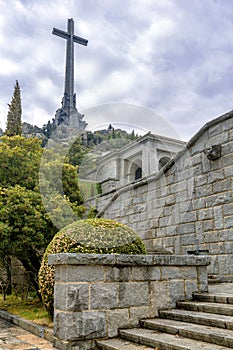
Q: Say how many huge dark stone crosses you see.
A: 1